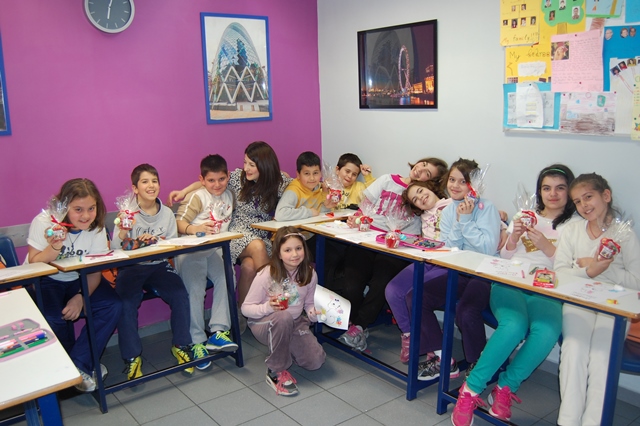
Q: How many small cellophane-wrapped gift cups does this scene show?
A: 10